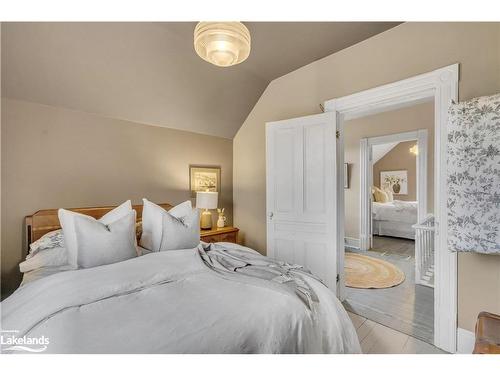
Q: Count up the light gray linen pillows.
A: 2